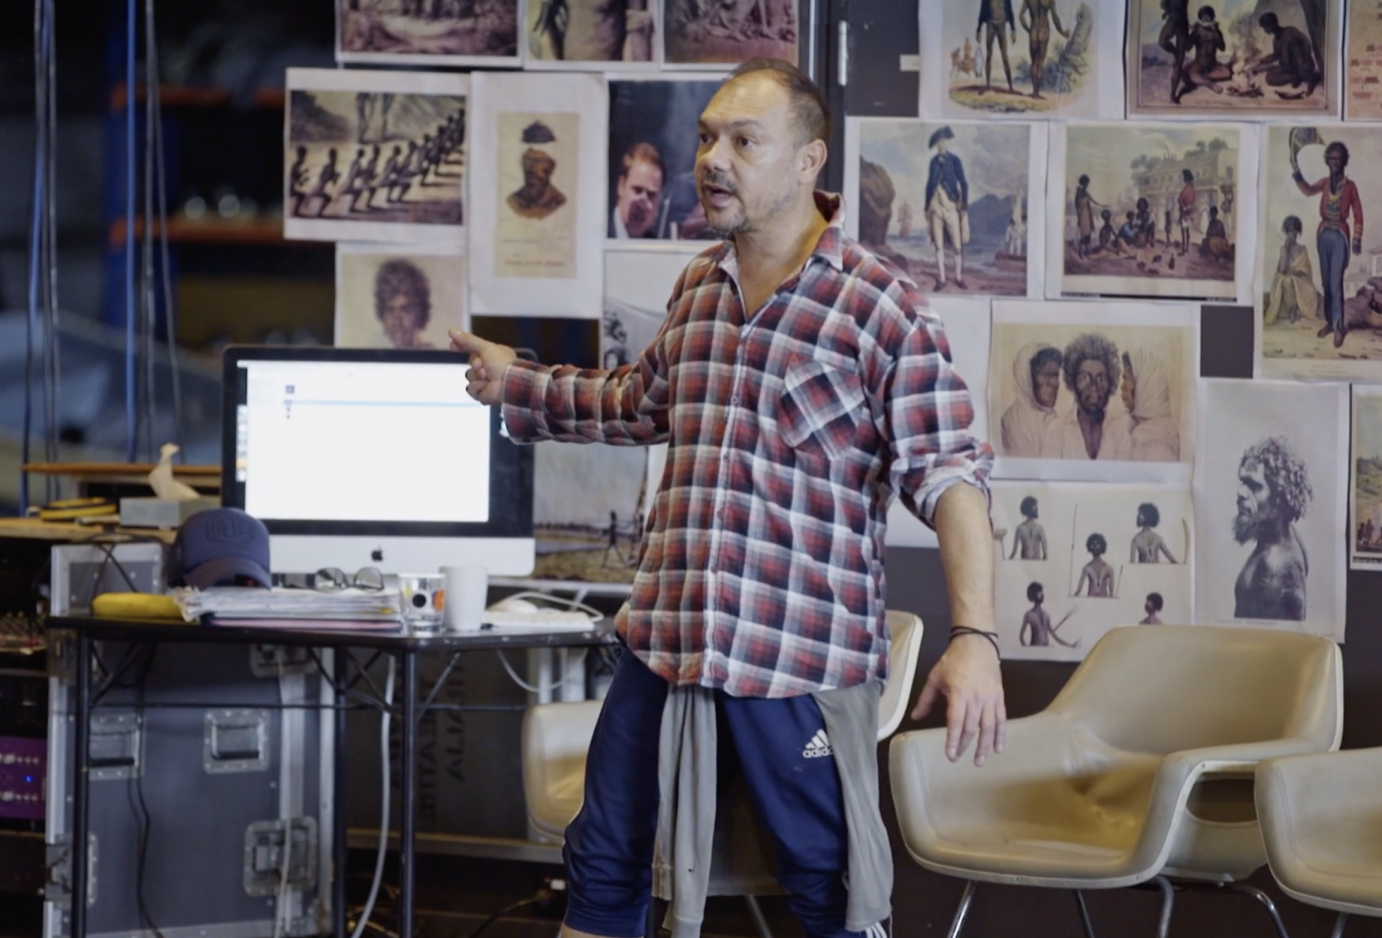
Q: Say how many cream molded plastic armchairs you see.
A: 3